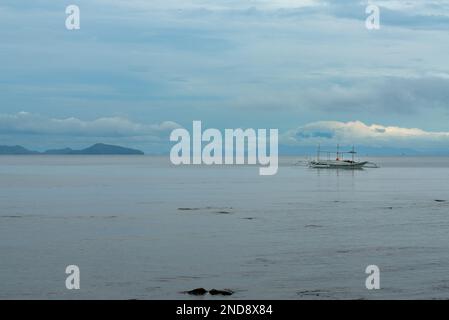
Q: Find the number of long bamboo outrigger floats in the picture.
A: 2